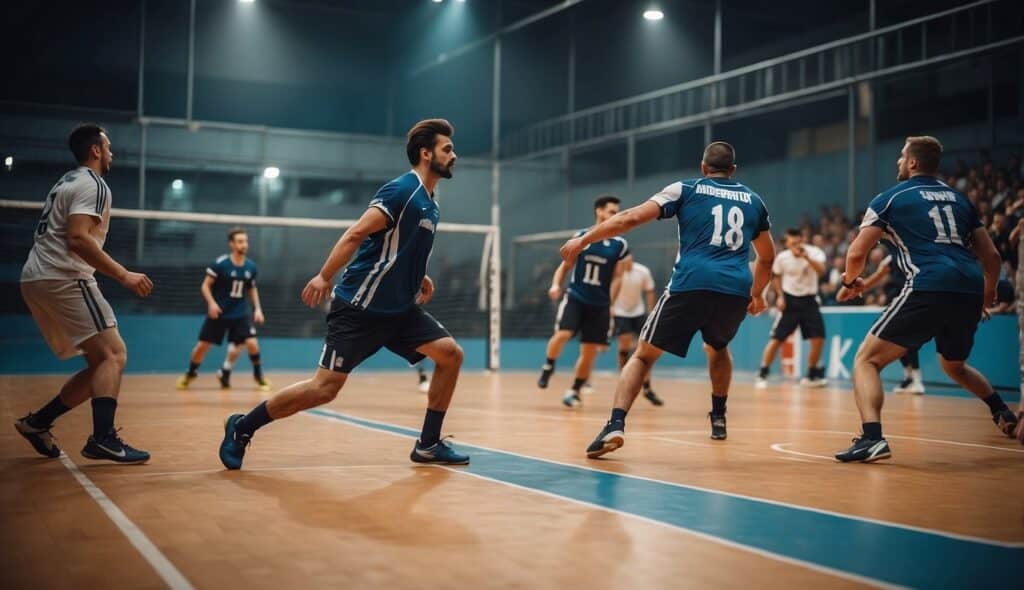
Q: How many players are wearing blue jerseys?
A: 5